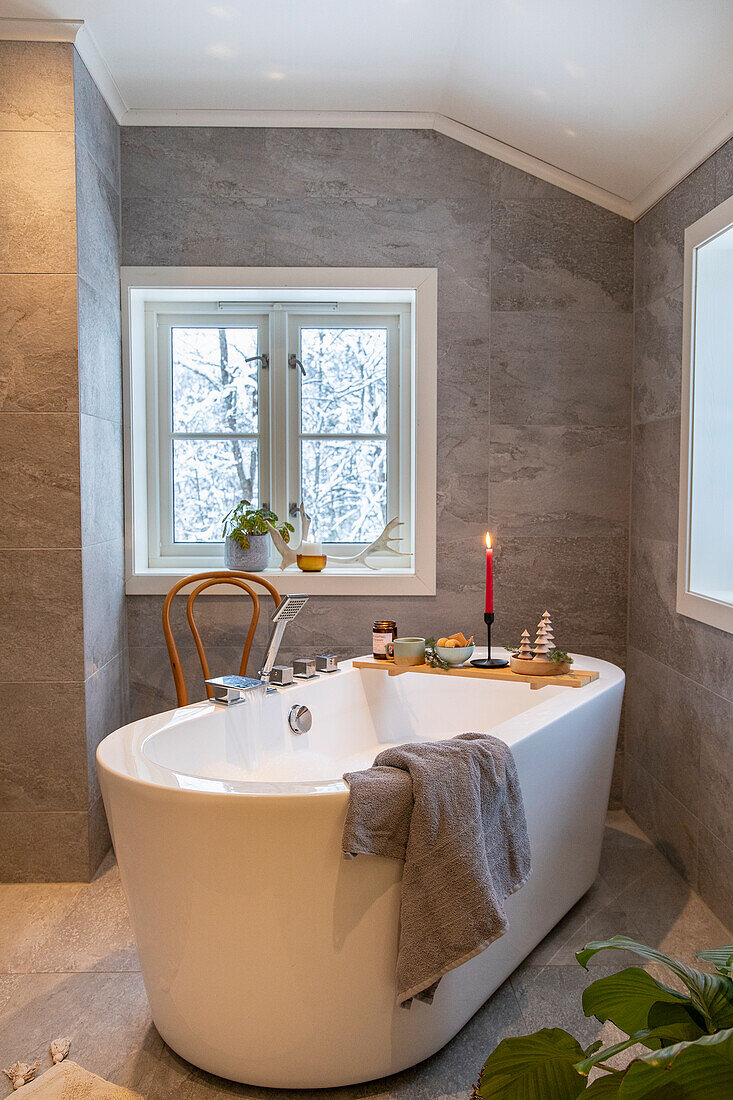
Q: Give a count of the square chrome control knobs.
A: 3